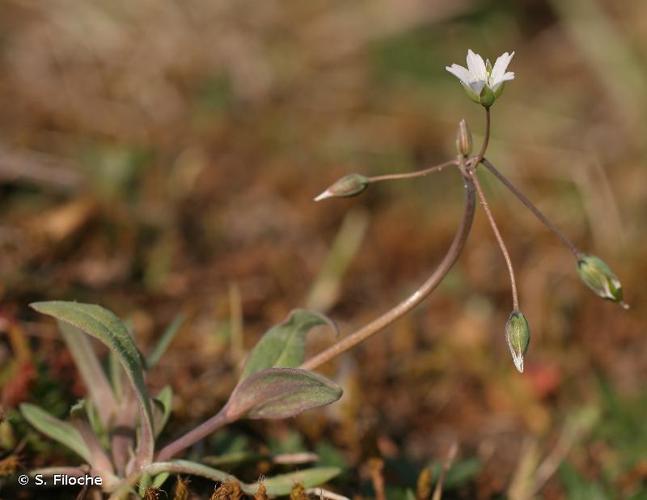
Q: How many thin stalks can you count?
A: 4